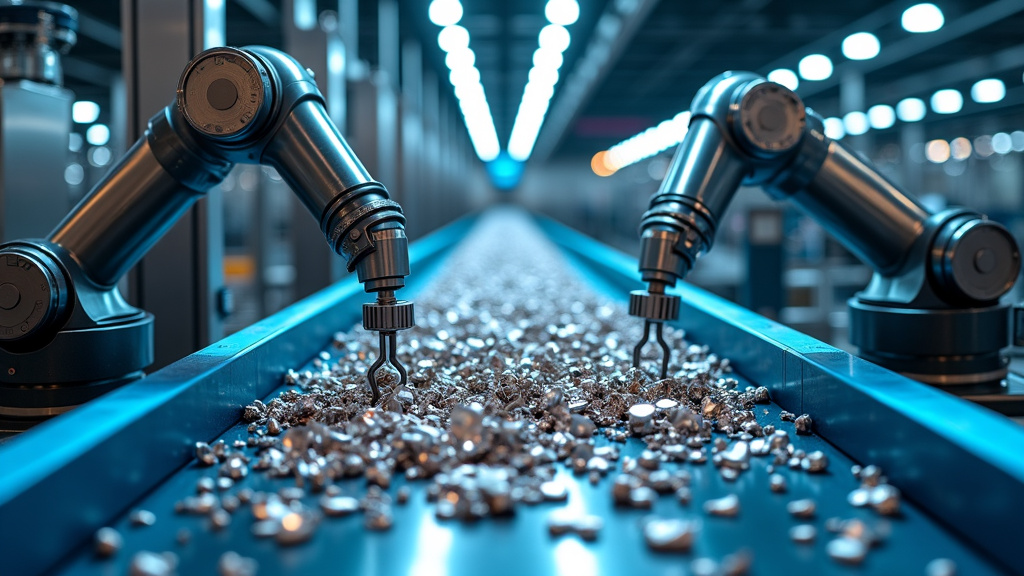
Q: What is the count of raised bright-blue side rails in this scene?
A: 2